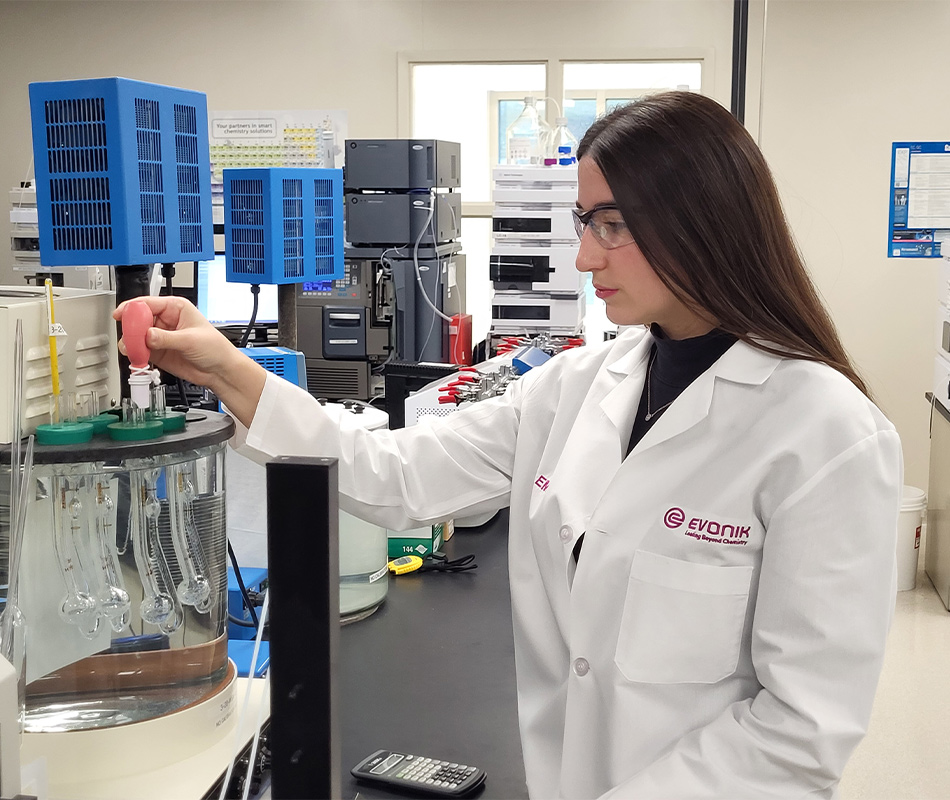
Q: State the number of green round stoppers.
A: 4